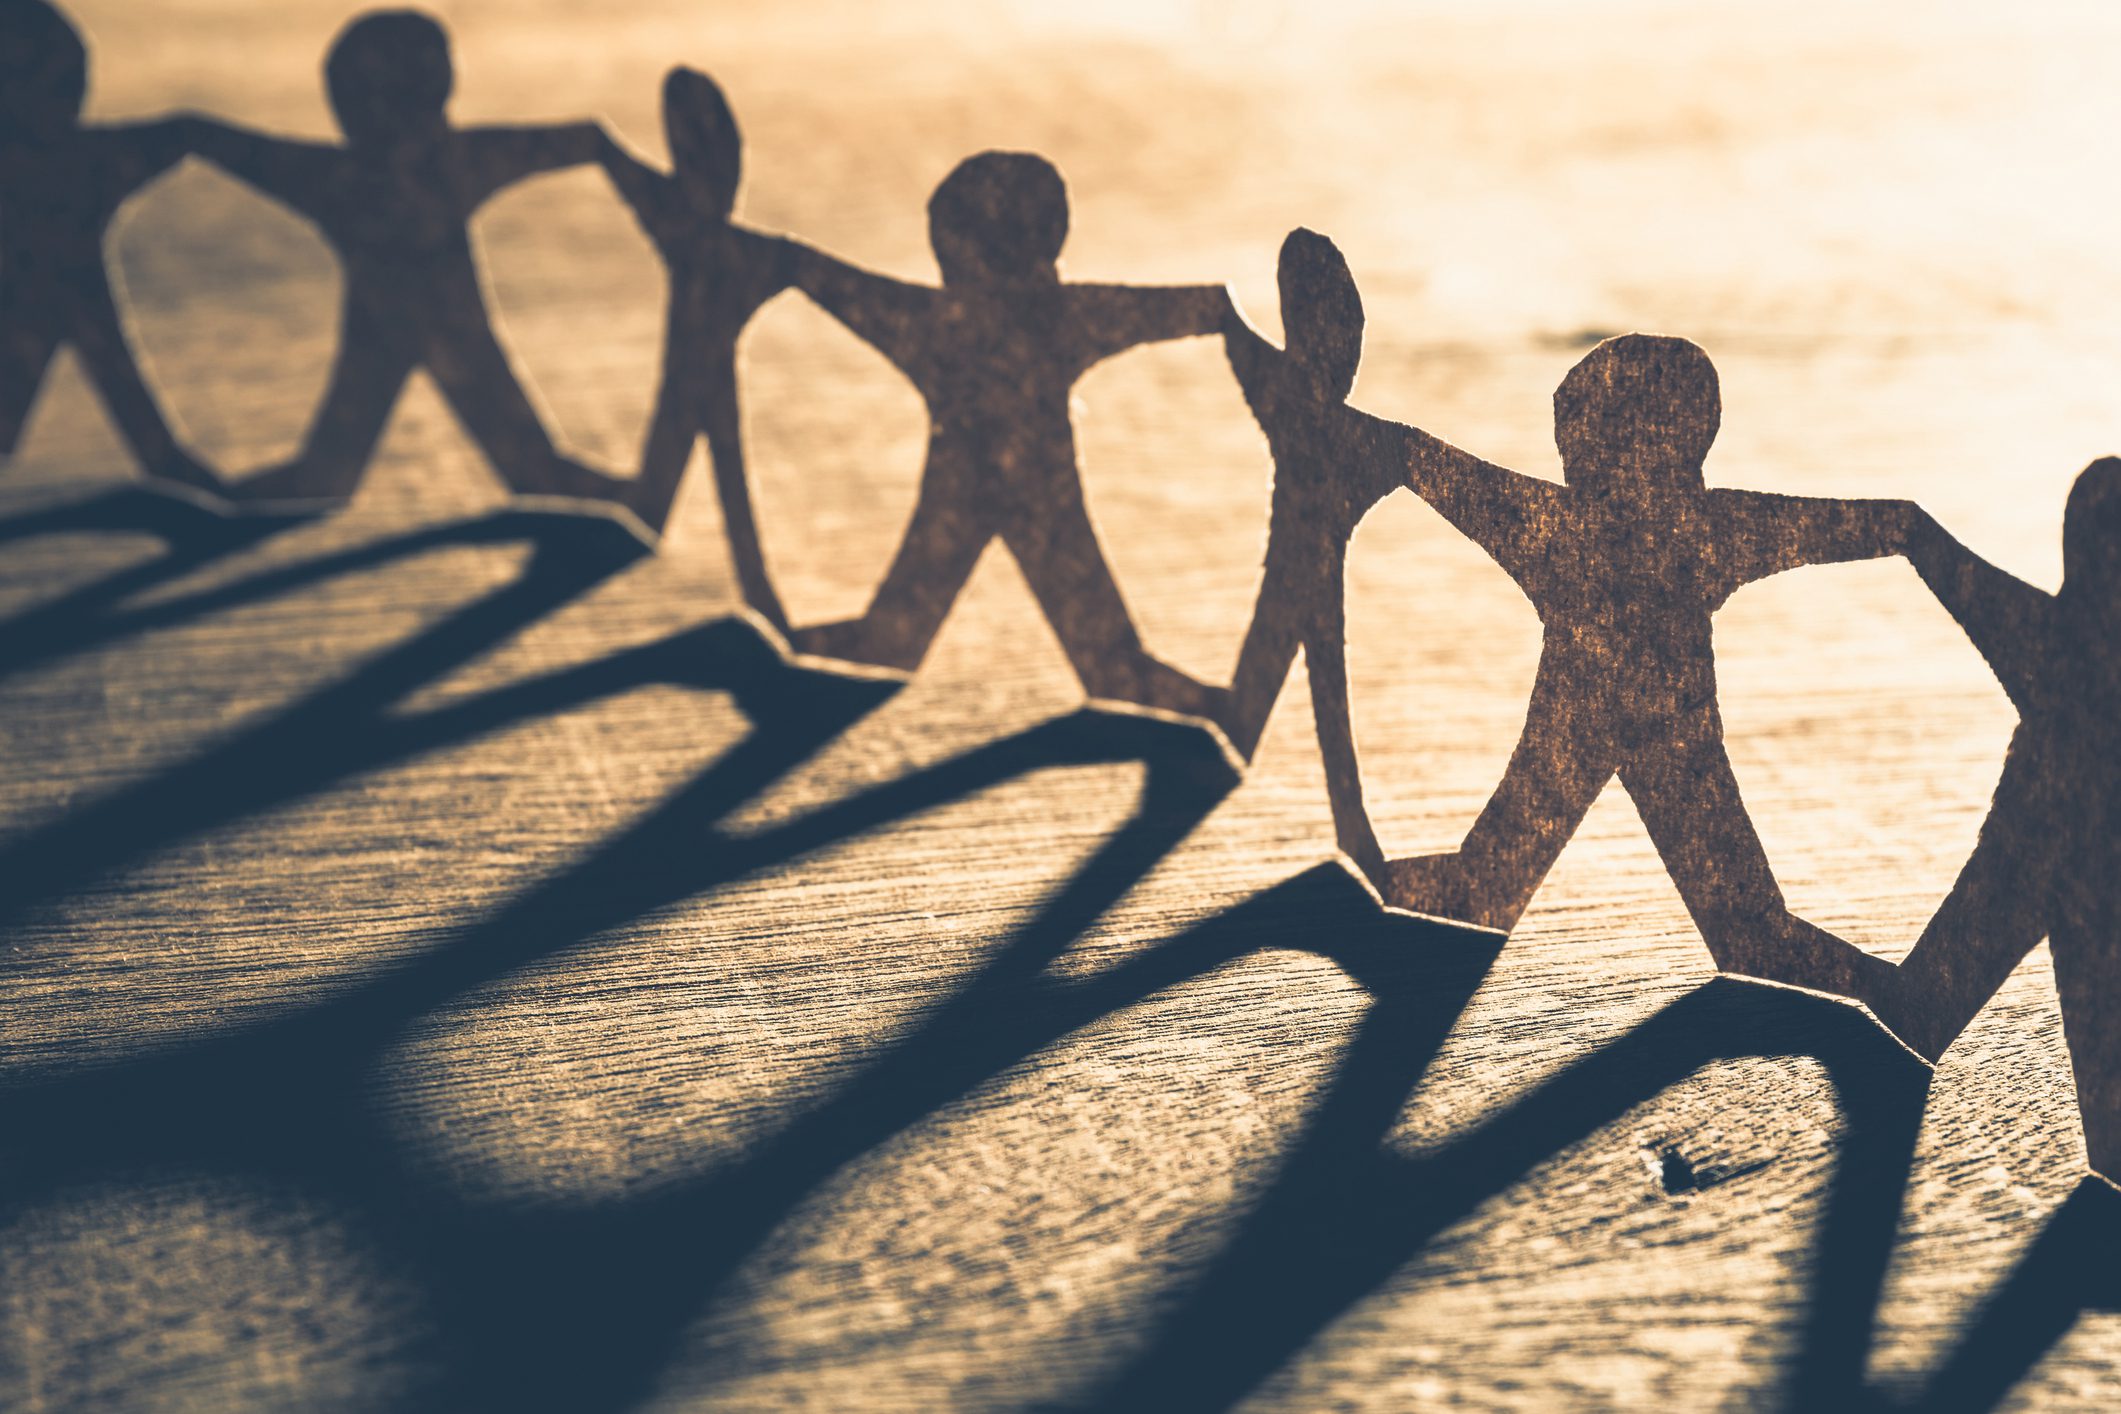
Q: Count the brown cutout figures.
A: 7